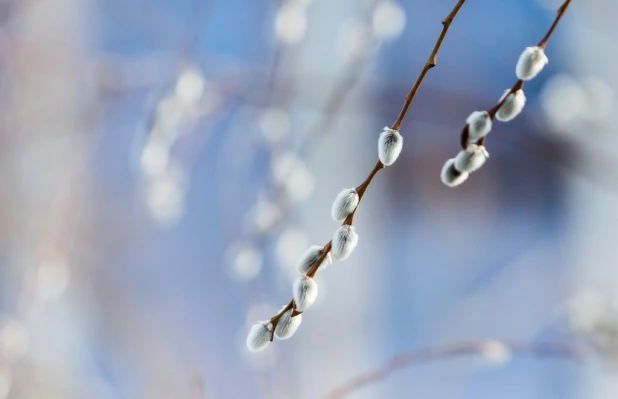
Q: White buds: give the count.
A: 12